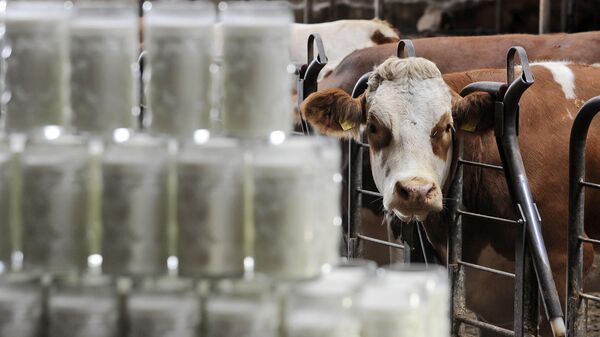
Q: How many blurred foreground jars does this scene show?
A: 15